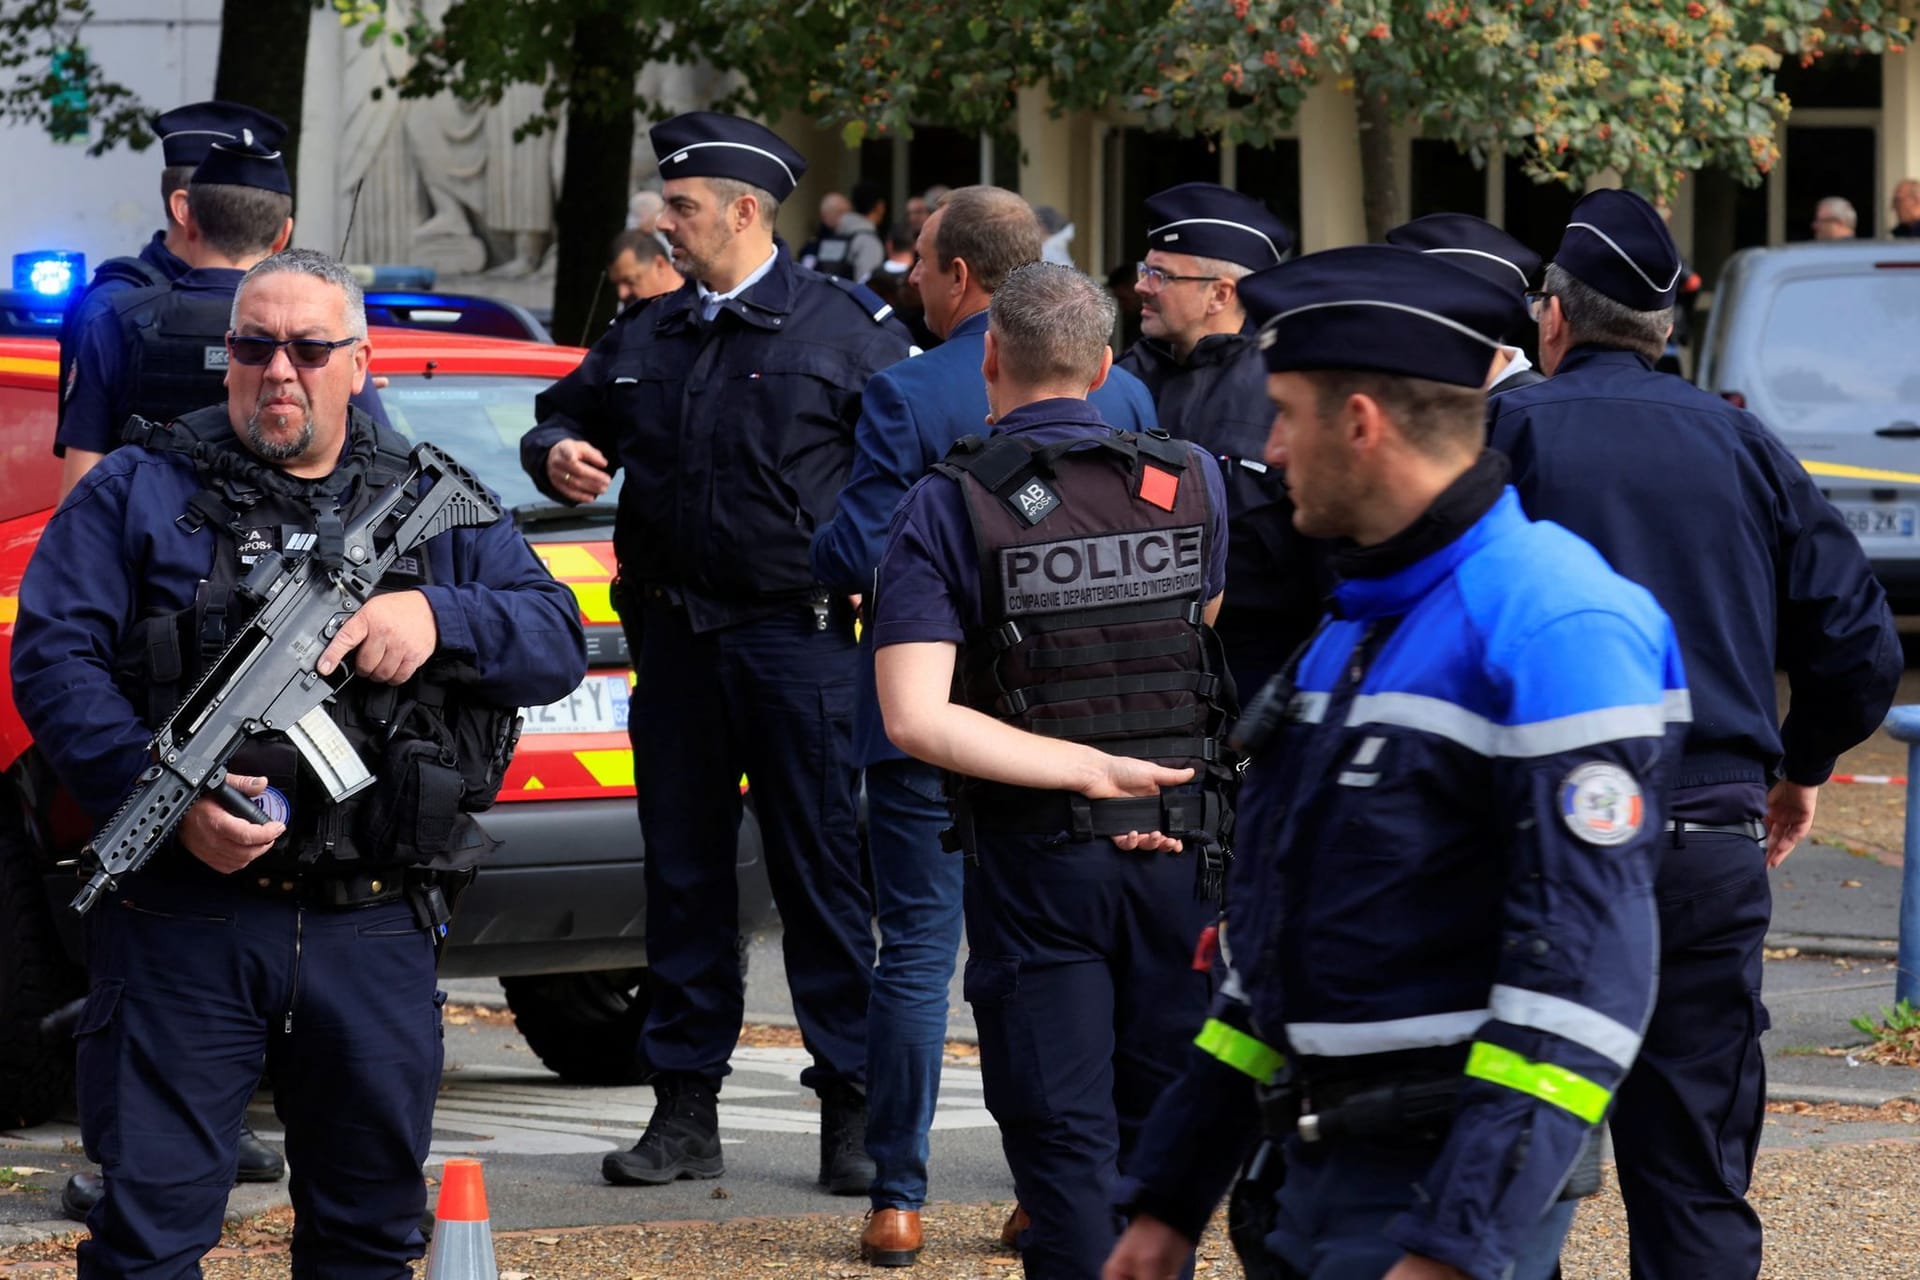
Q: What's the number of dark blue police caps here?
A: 7